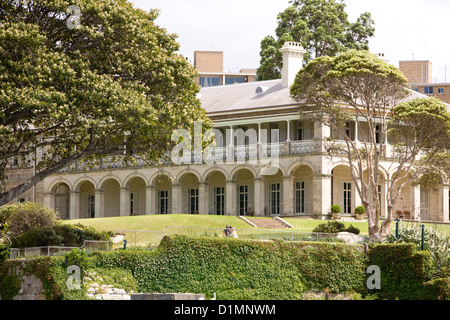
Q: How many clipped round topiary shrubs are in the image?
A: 2